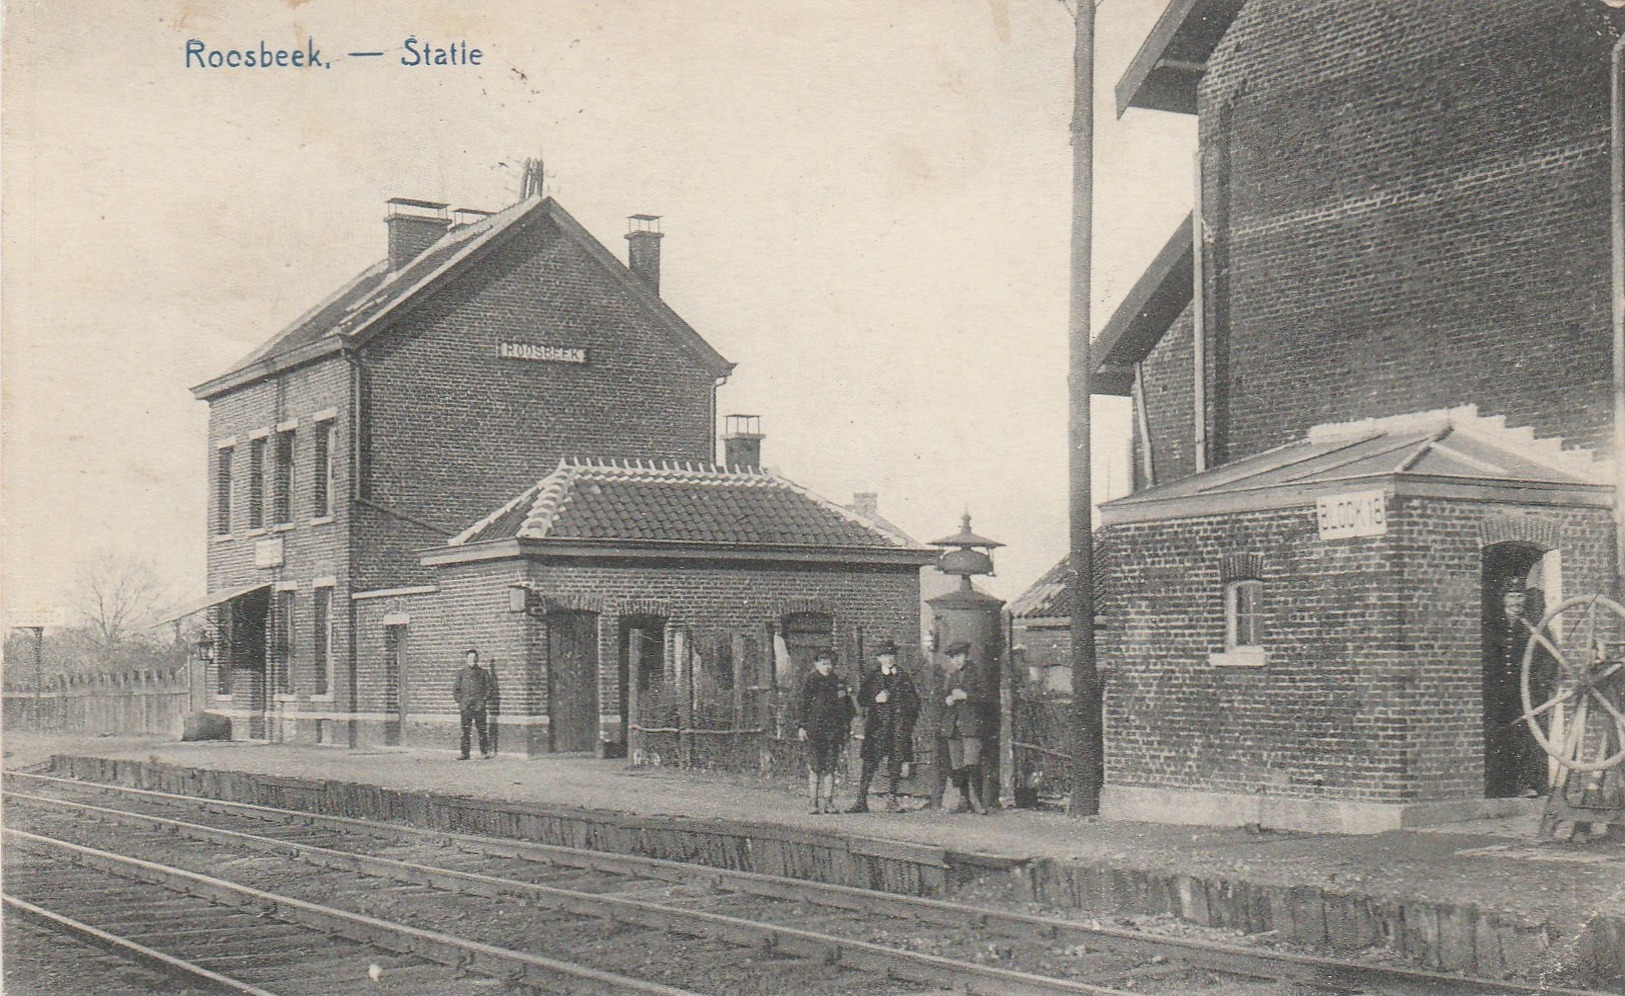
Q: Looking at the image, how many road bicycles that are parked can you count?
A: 0